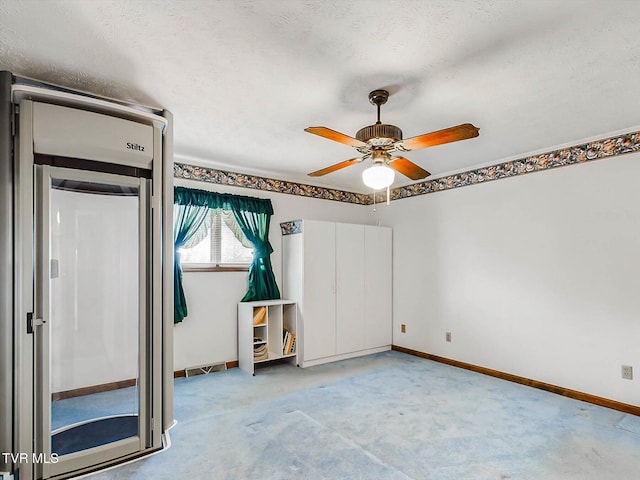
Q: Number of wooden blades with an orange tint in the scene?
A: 4